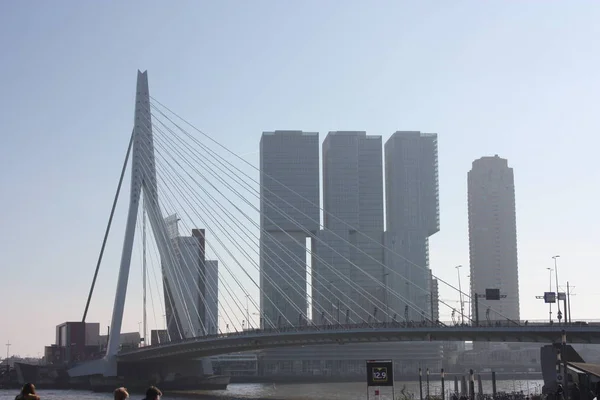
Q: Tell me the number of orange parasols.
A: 0